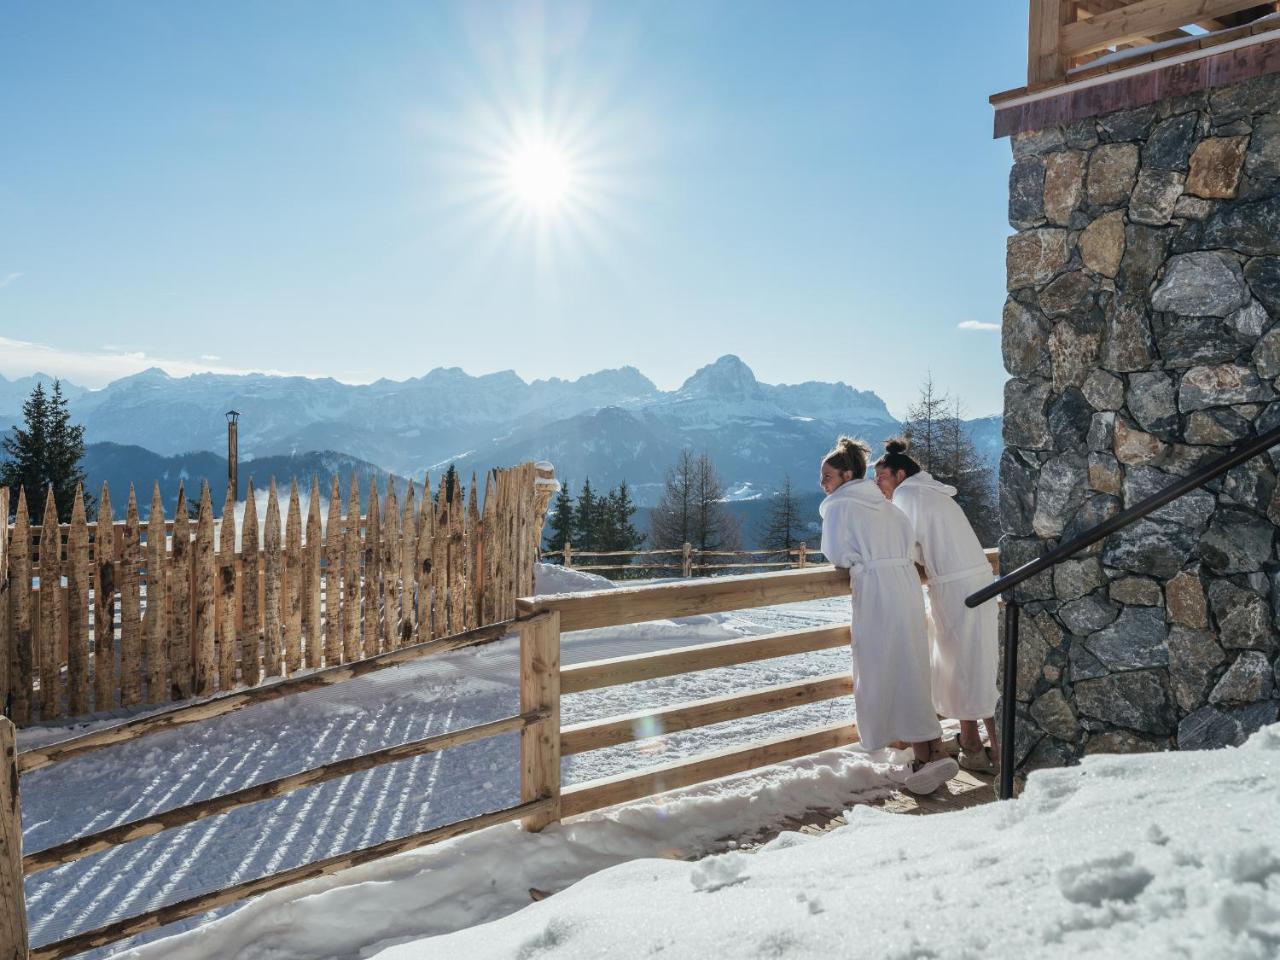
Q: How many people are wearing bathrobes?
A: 2